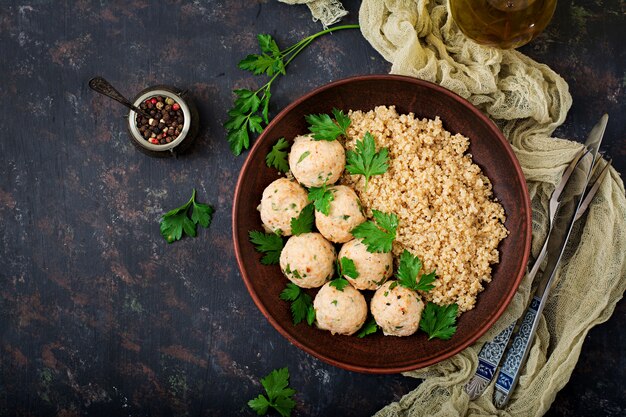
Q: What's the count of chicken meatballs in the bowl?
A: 7